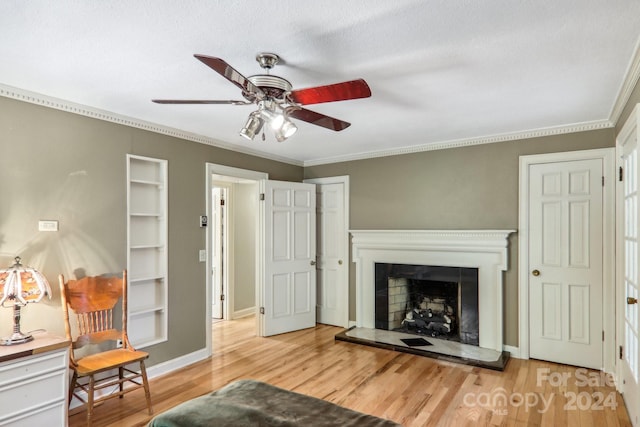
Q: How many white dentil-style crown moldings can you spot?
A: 3